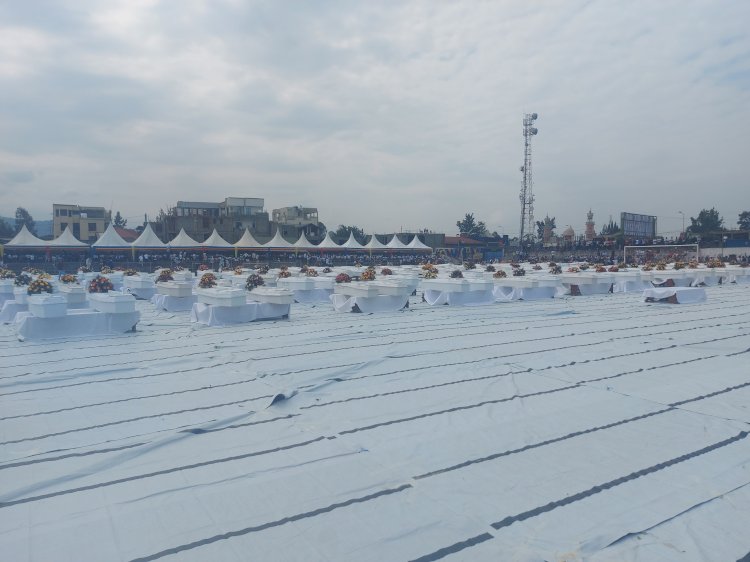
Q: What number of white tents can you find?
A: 14